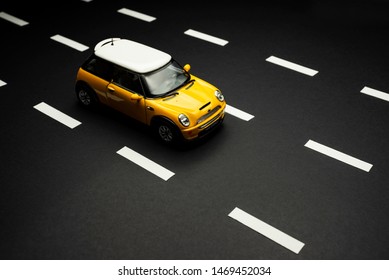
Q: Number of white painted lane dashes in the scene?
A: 13